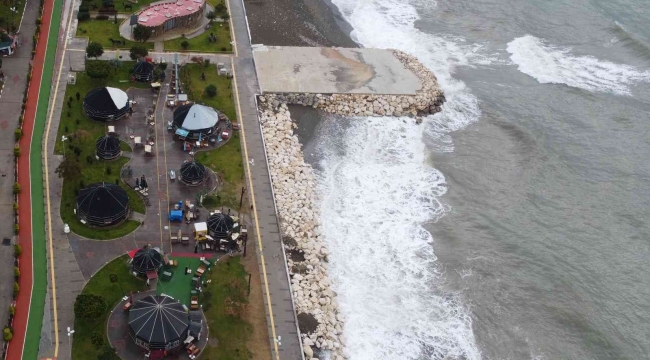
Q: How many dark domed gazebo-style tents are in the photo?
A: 9